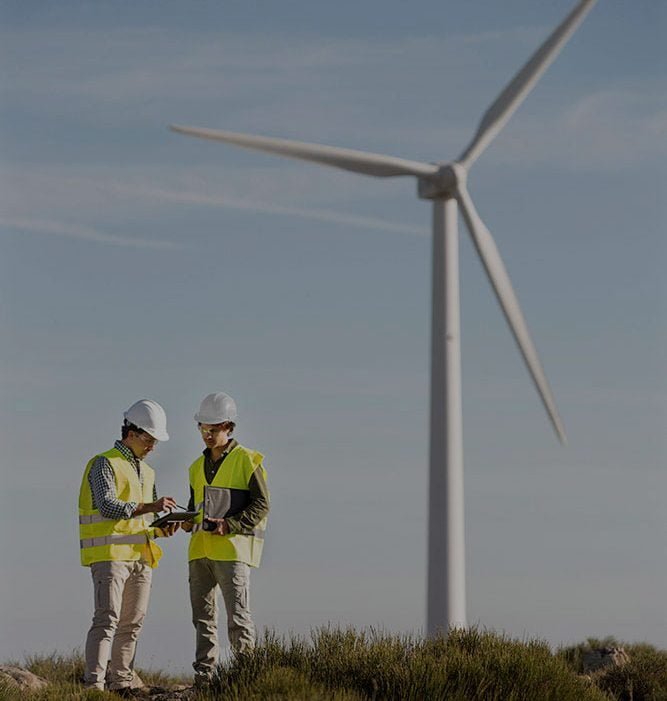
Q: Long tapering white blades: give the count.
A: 3